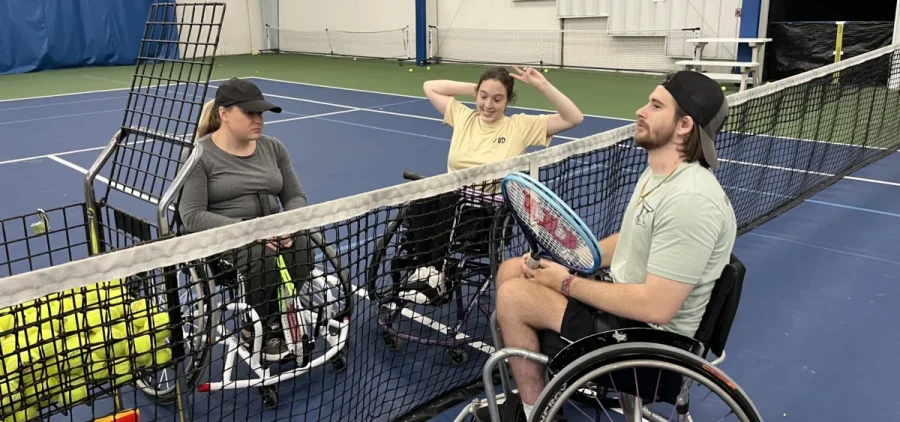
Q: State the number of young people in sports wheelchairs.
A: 3